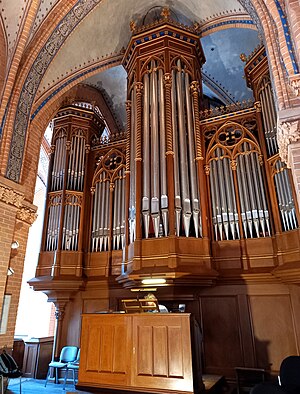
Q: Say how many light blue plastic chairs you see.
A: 2